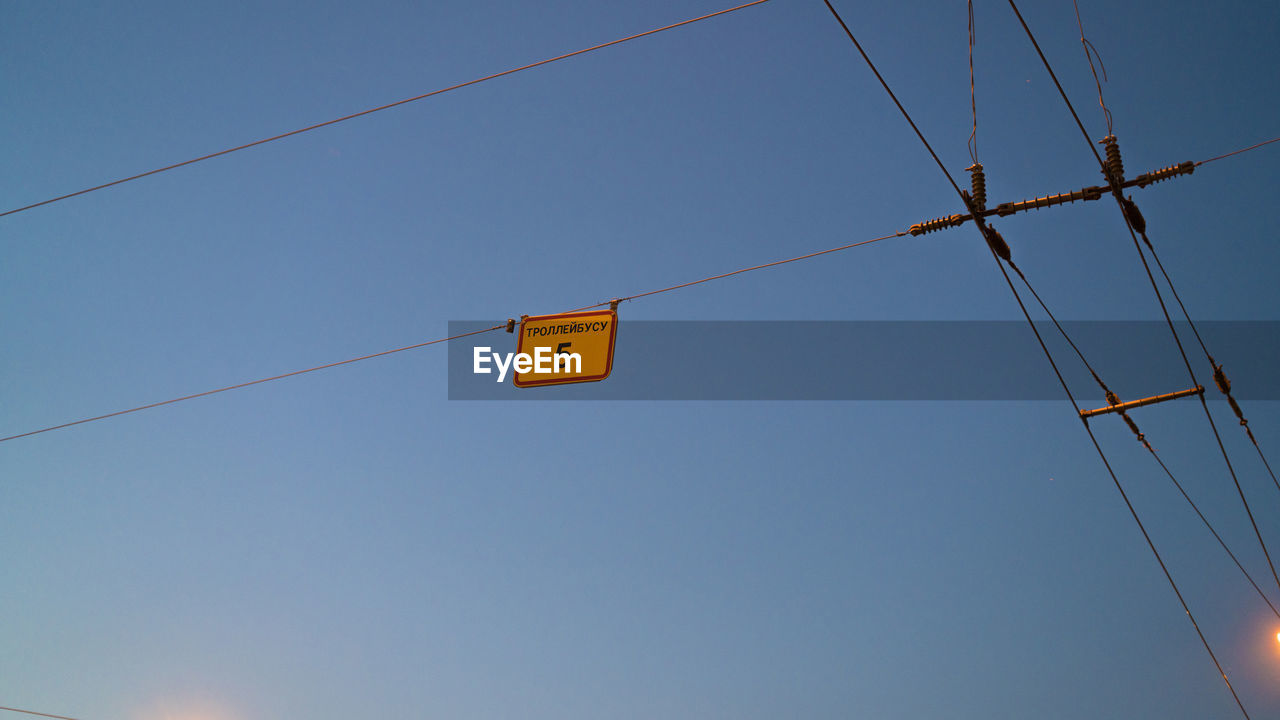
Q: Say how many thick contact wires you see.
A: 2